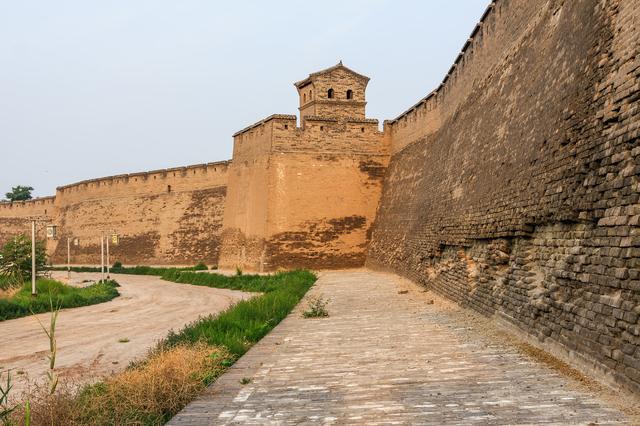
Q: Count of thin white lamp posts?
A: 4